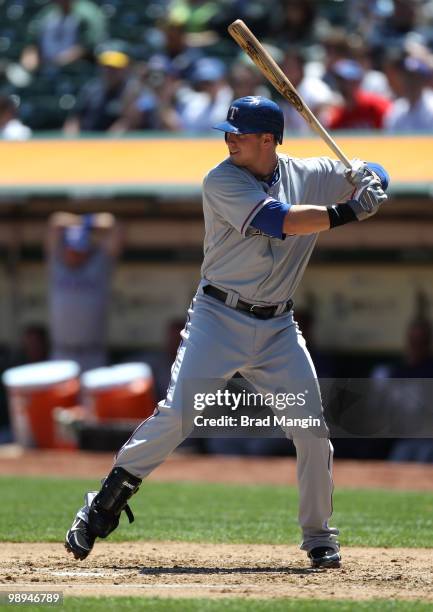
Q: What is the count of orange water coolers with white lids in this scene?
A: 2